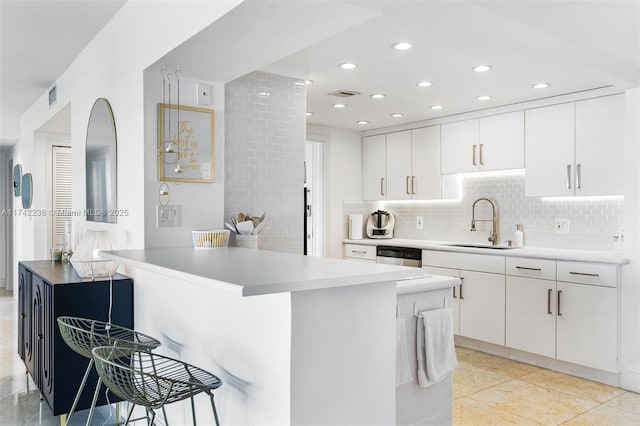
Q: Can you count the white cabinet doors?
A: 11